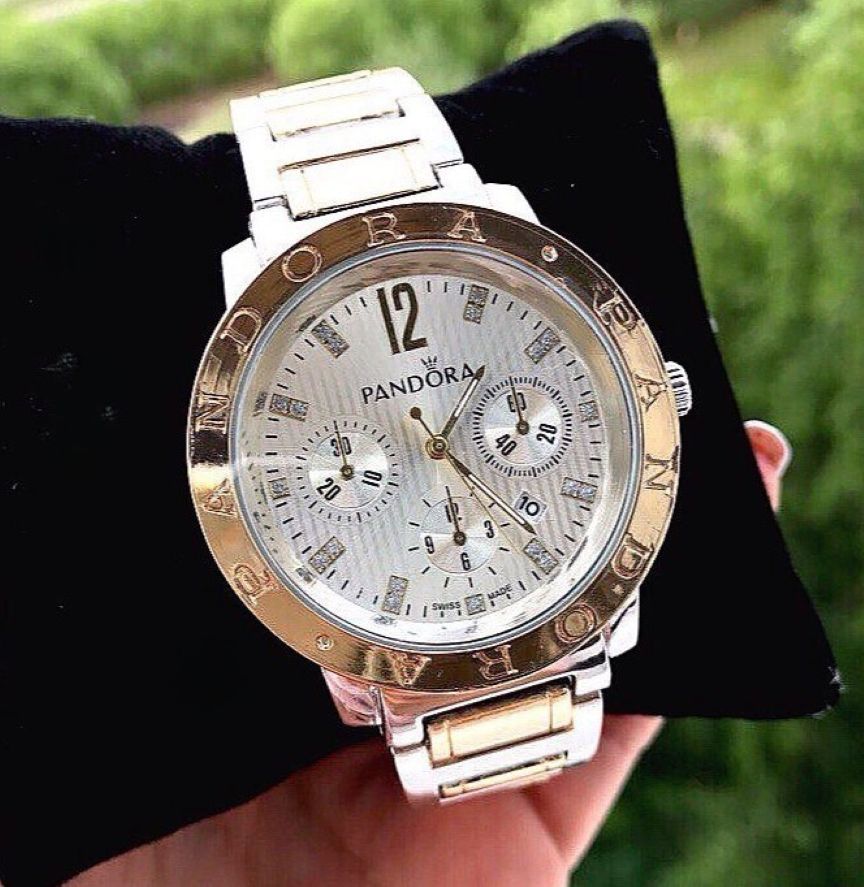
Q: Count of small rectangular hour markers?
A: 11